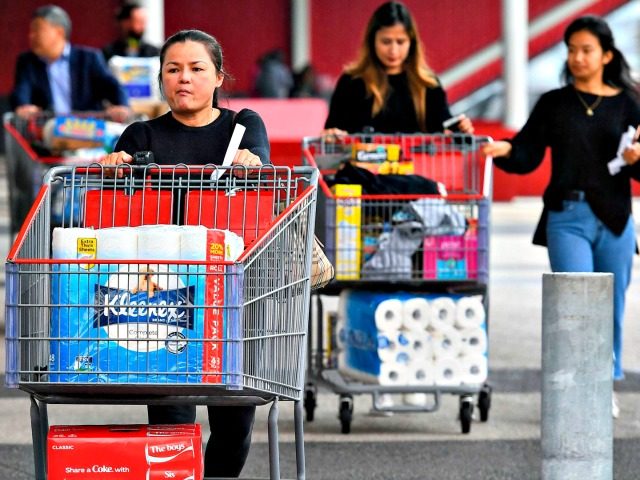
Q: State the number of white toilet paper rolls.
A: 12